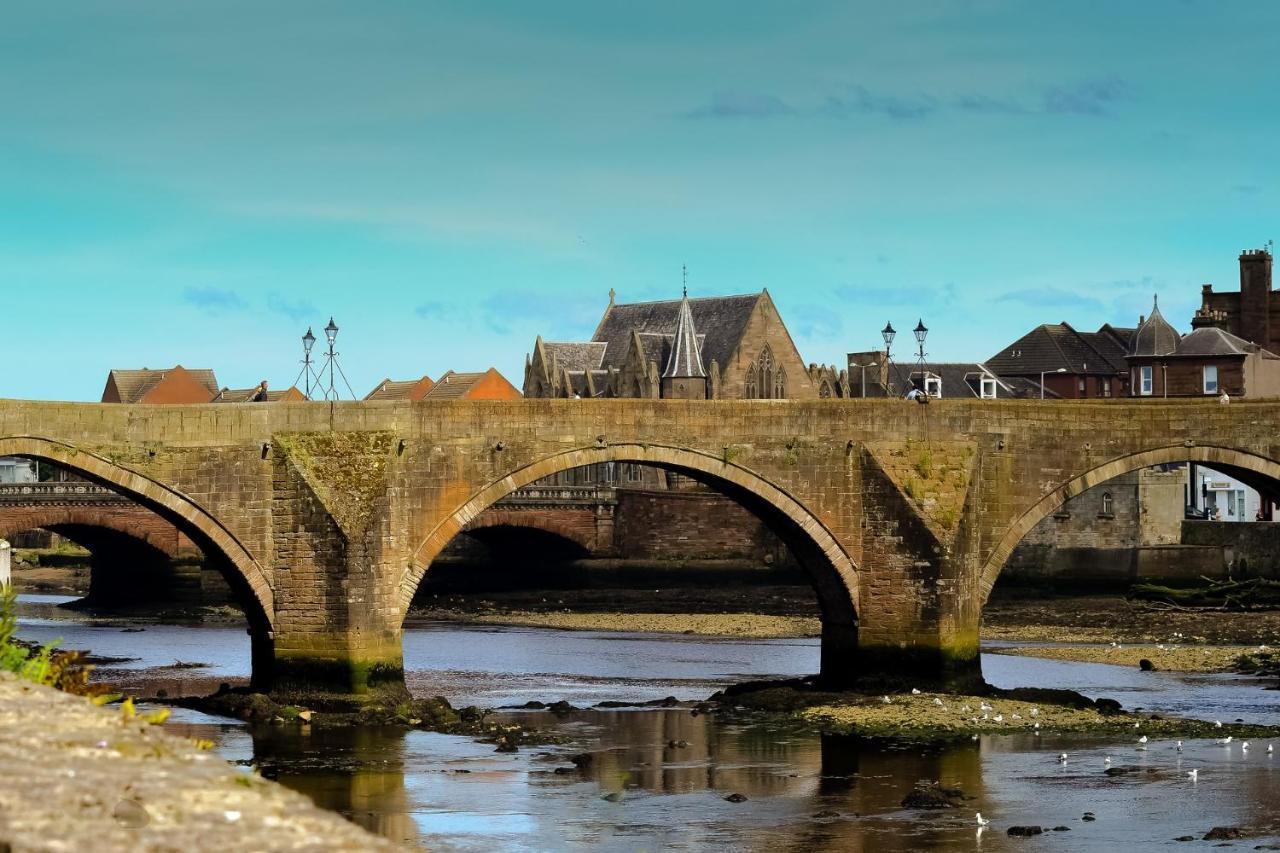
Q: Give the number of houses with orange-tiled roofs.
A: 4